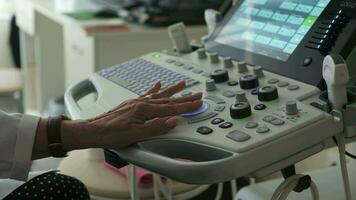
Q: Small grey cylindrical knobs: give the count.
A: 8